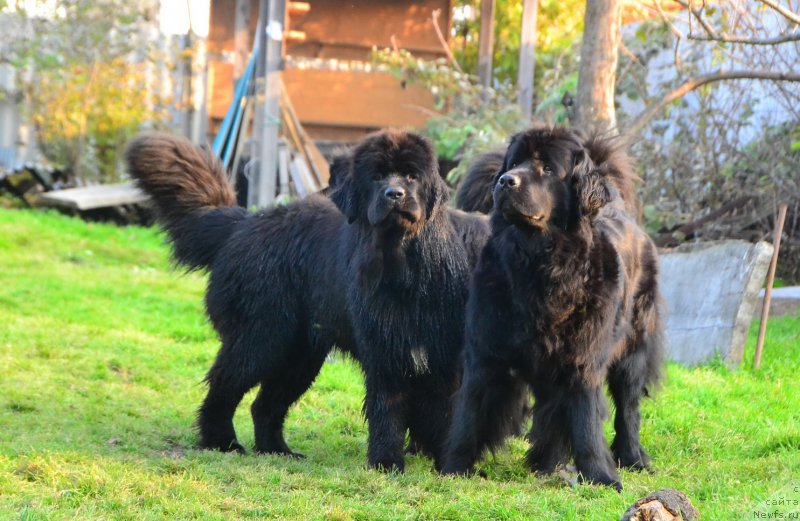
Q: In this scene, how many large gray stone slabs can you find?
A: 1